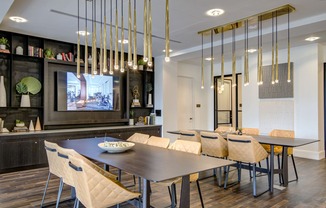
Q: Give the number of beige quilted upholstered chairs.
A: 12